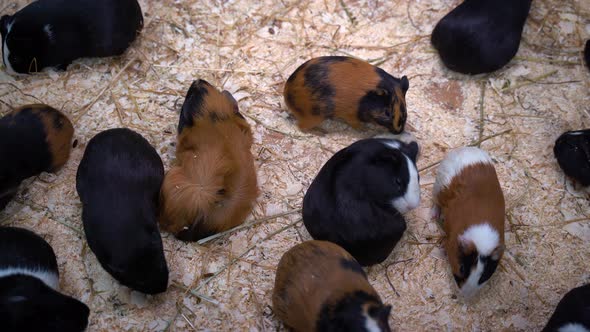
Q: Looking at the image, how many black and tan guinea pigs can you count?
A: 4